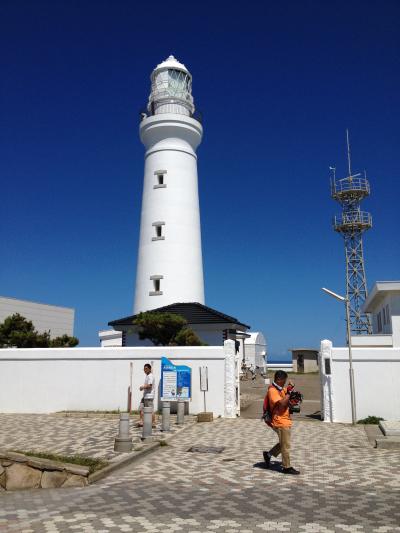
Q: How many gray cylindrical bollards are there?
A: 4